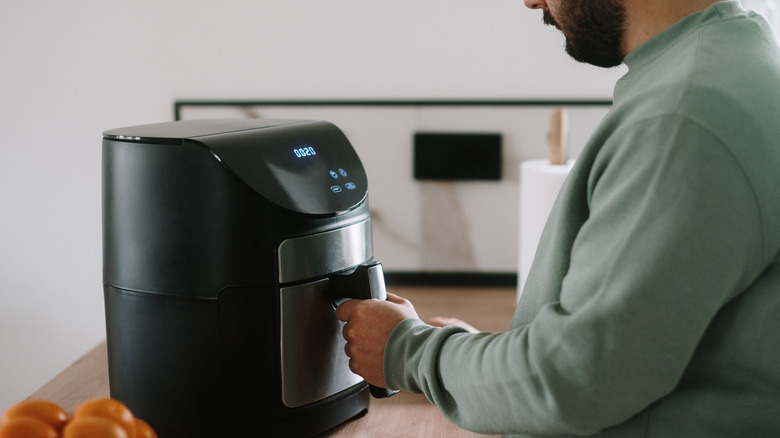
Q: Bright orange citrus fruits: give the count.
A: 5